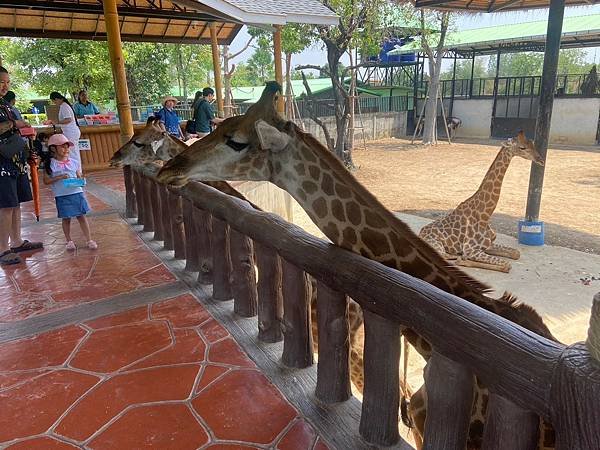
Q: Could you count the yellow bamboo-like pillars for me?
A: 3